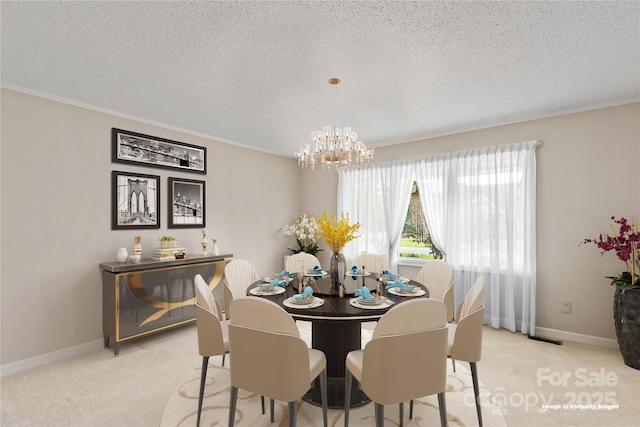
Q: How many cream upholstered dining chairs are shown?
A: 8